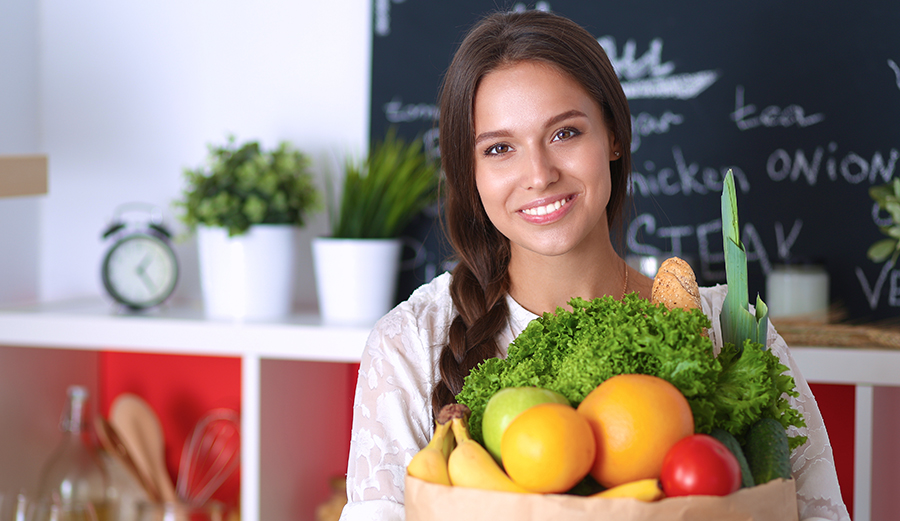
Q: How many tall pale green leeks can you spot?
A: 1